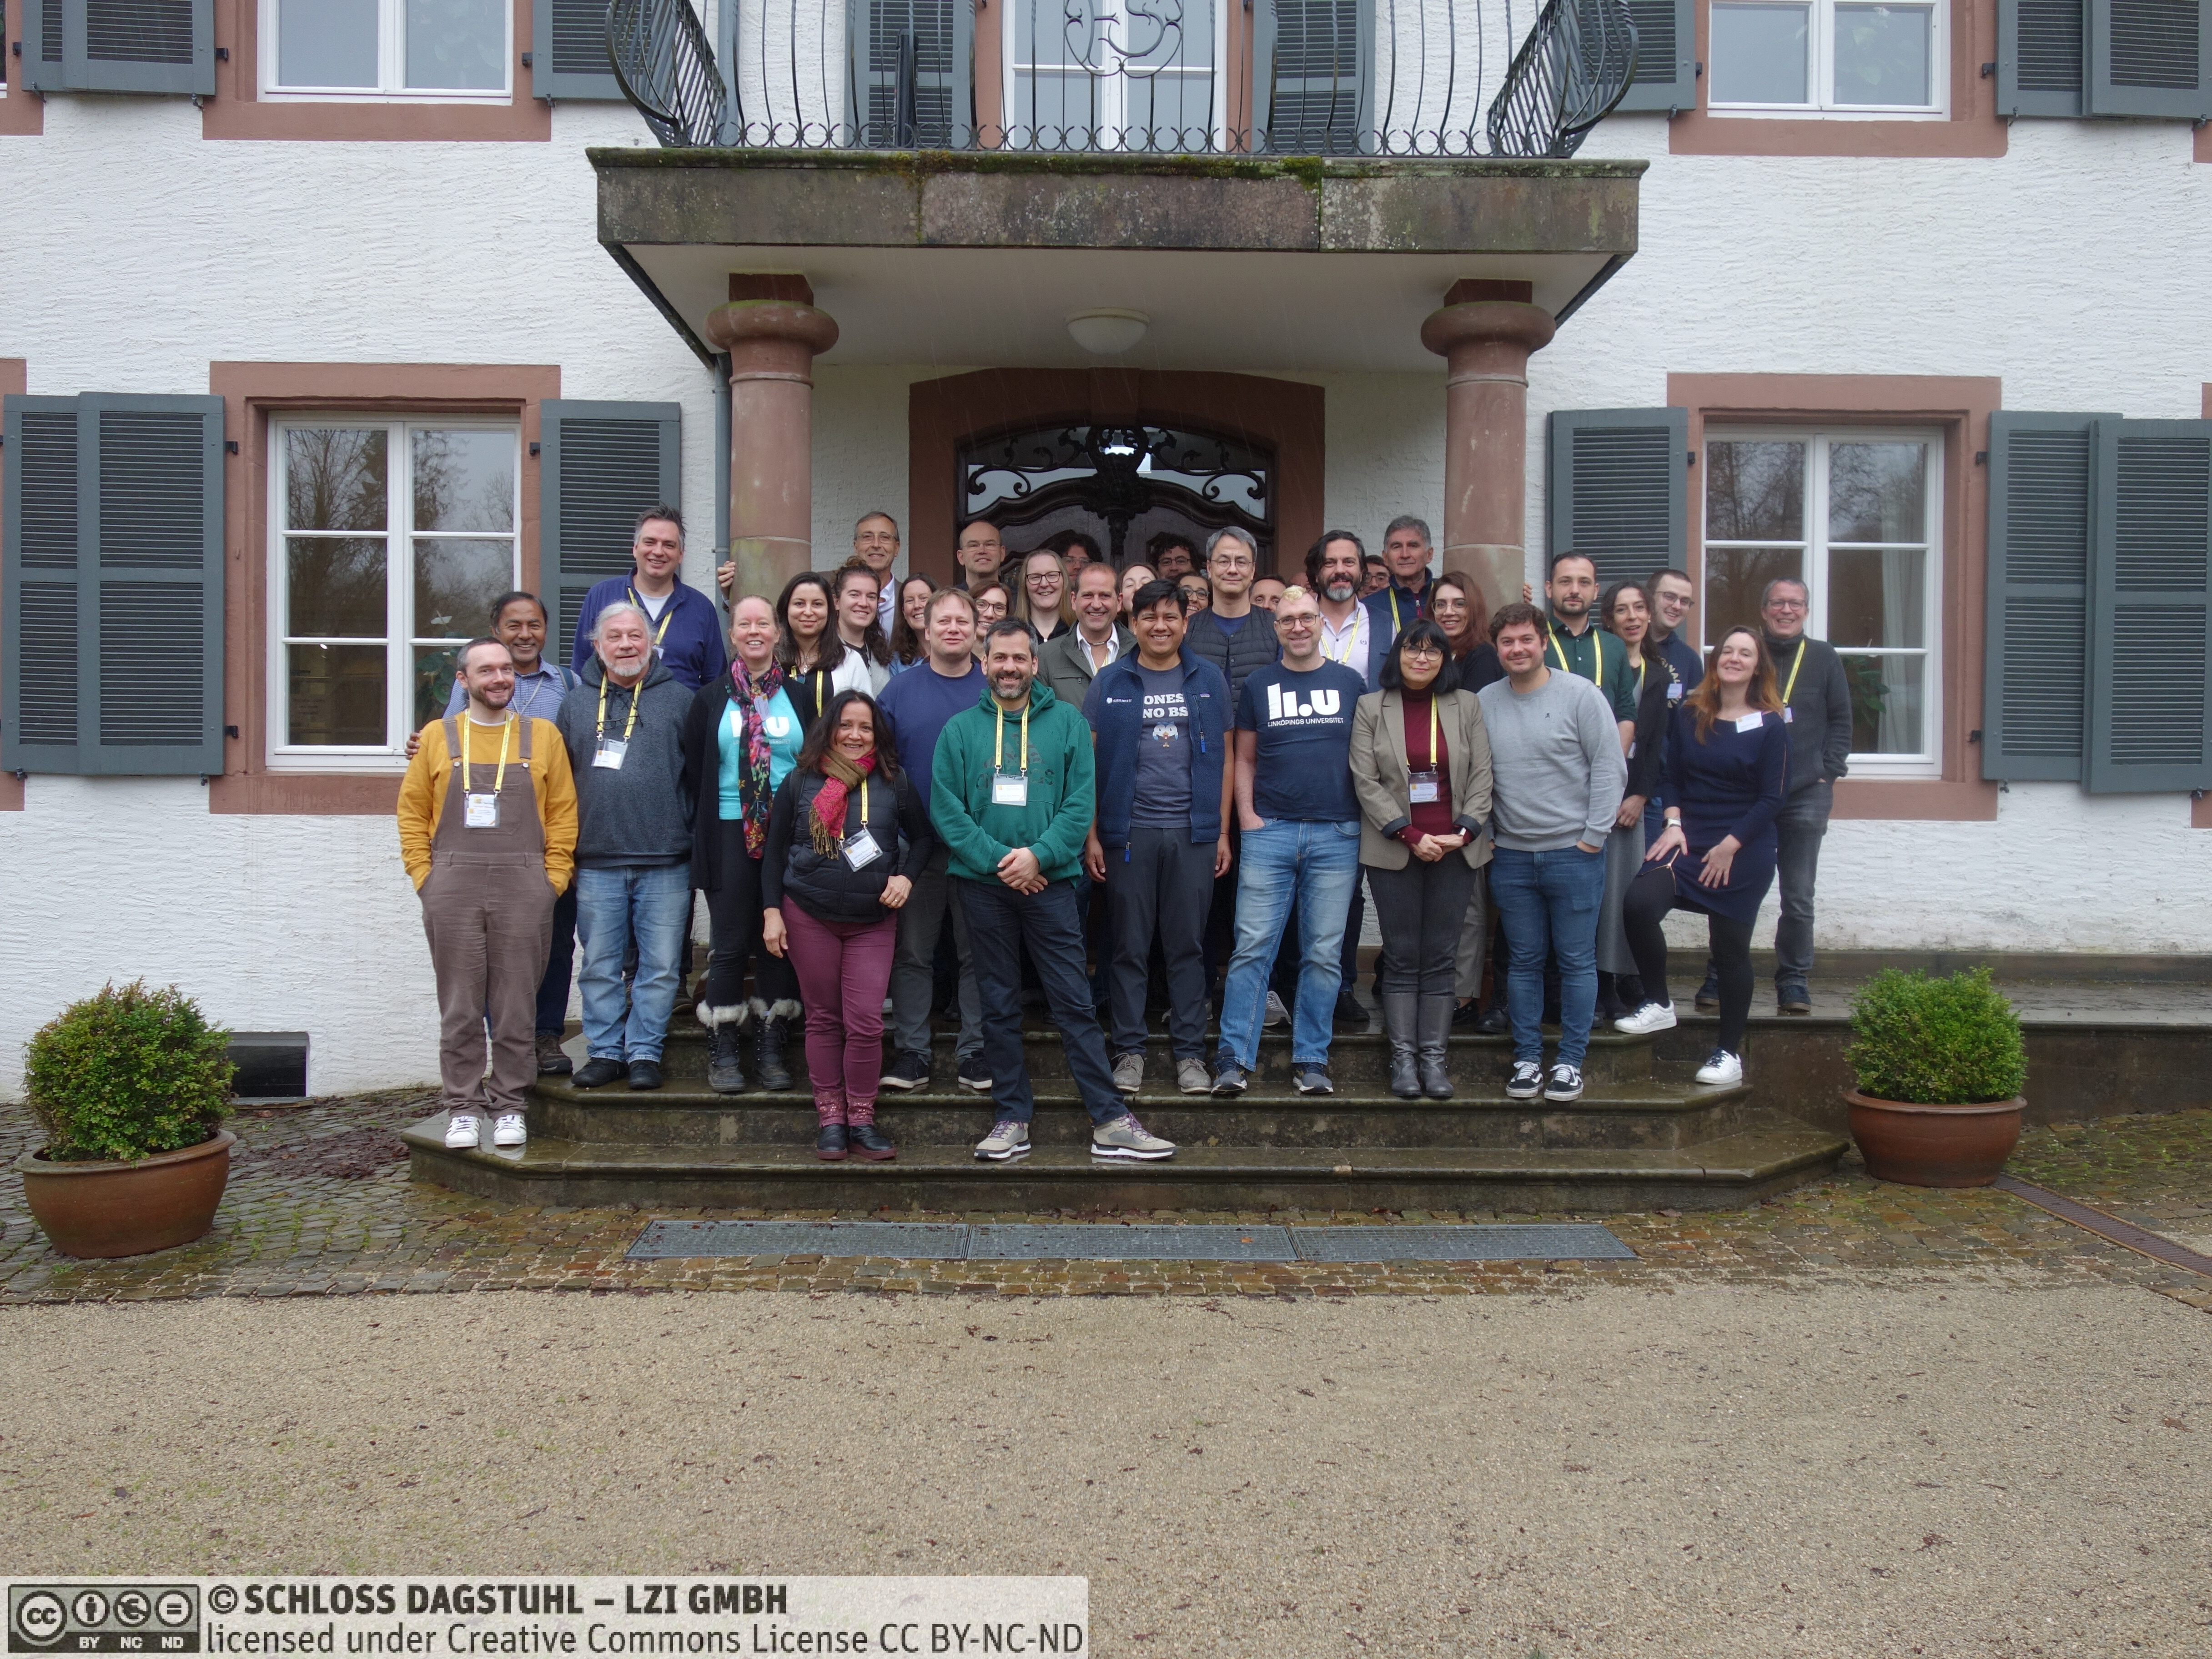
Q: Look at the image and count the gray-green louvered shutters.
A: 14